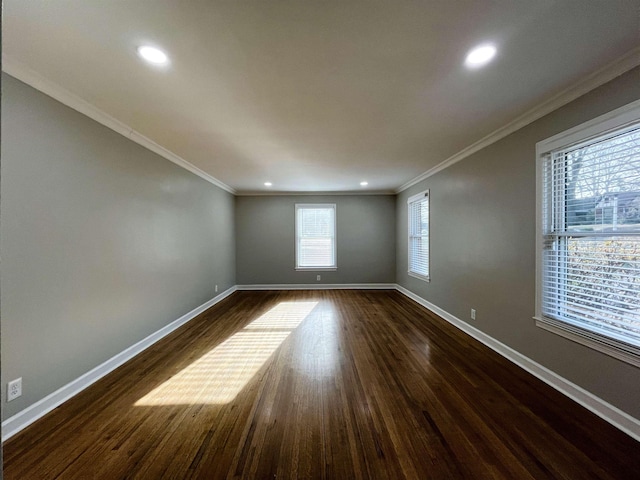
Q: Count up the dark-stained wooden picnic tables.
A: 0